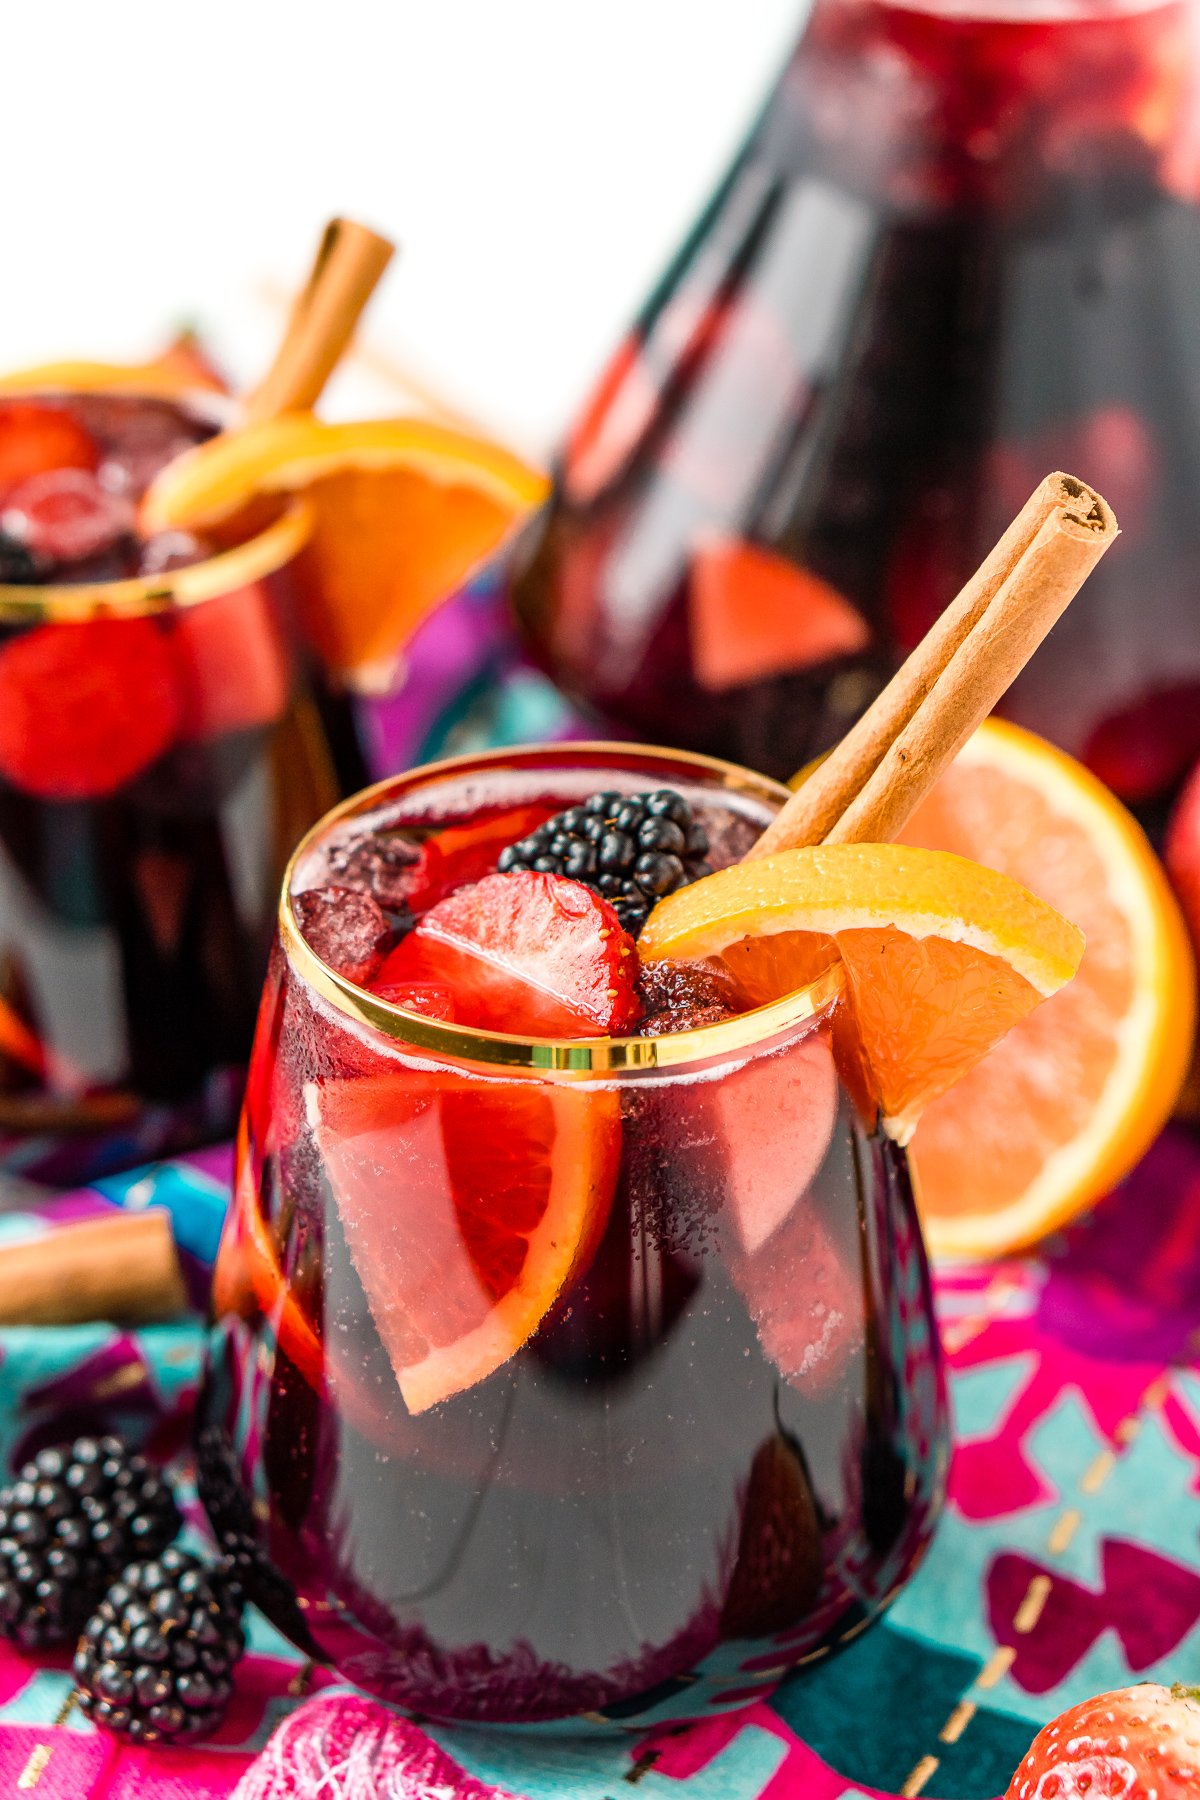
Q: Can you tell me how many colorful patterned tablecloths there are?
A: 1